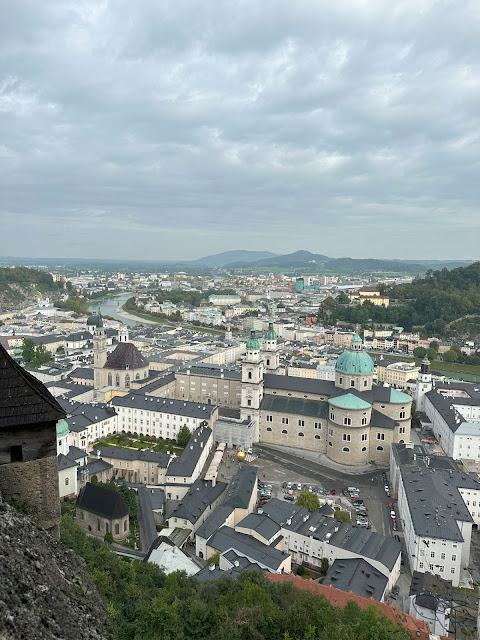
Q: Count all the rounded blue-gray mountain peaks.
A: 2